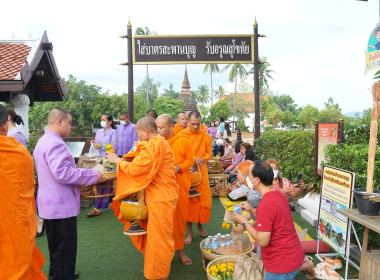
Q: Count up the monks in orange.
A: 5